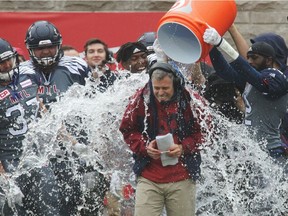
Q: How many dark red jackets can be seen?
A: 1